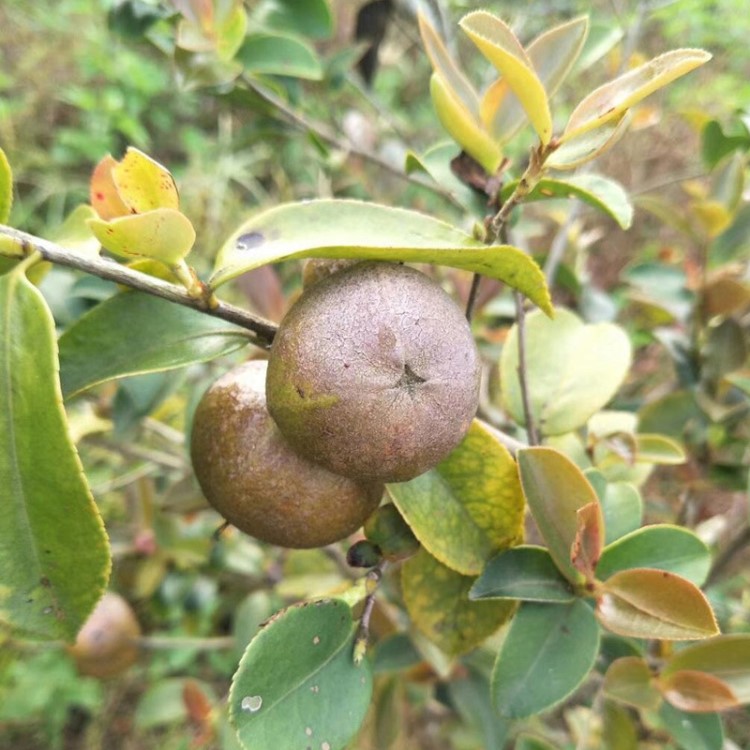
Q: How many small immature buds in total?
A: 2